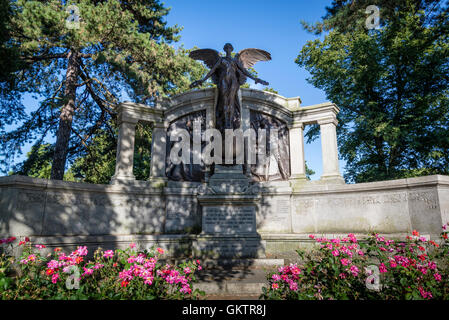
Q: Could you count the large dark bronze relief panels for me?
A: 2